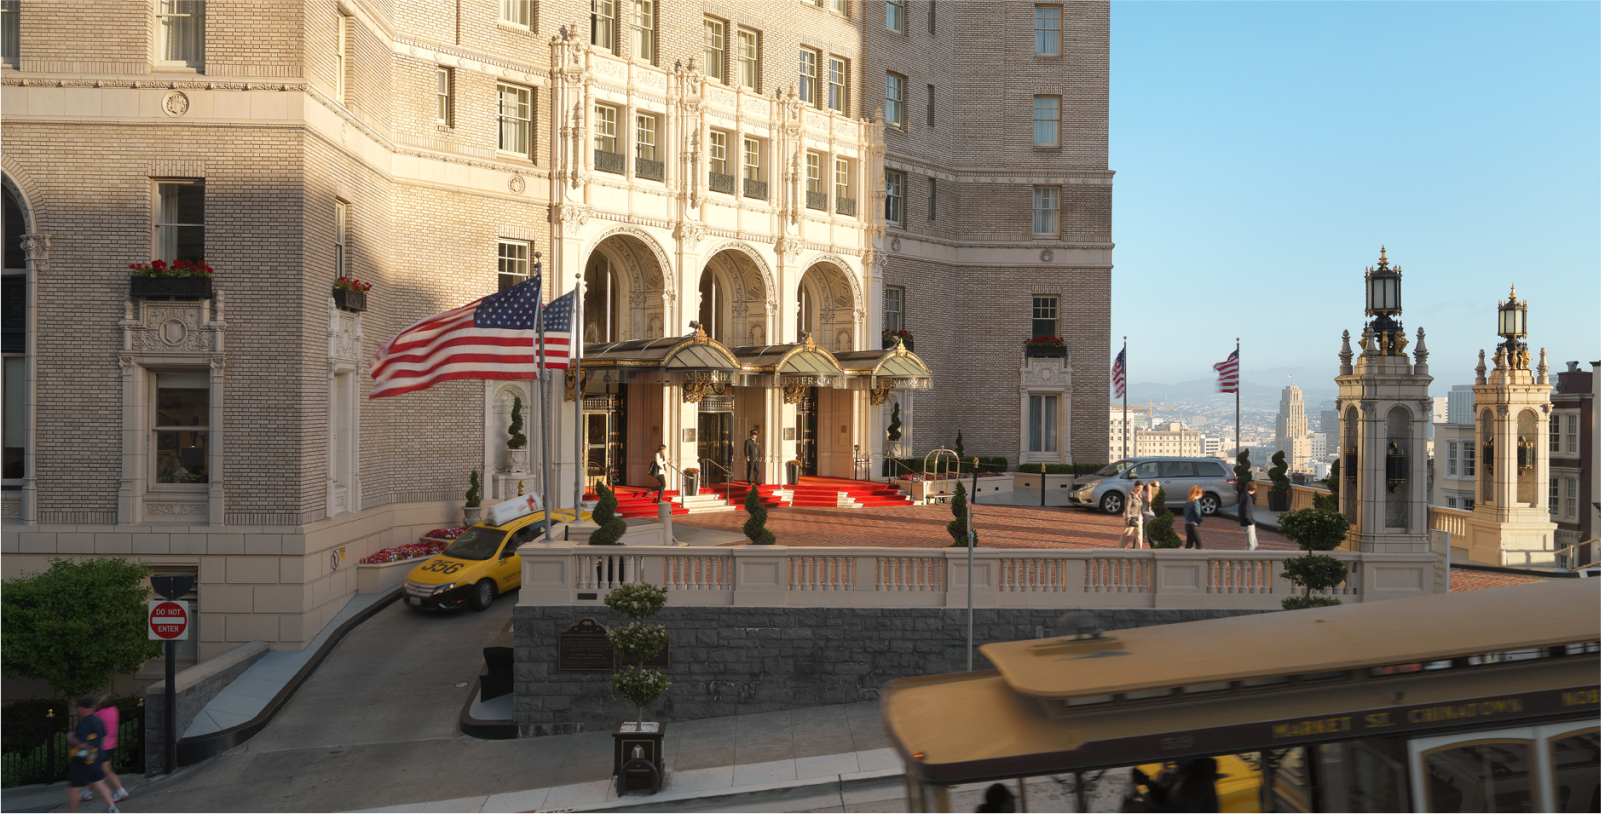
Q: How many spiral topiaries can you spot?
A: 11